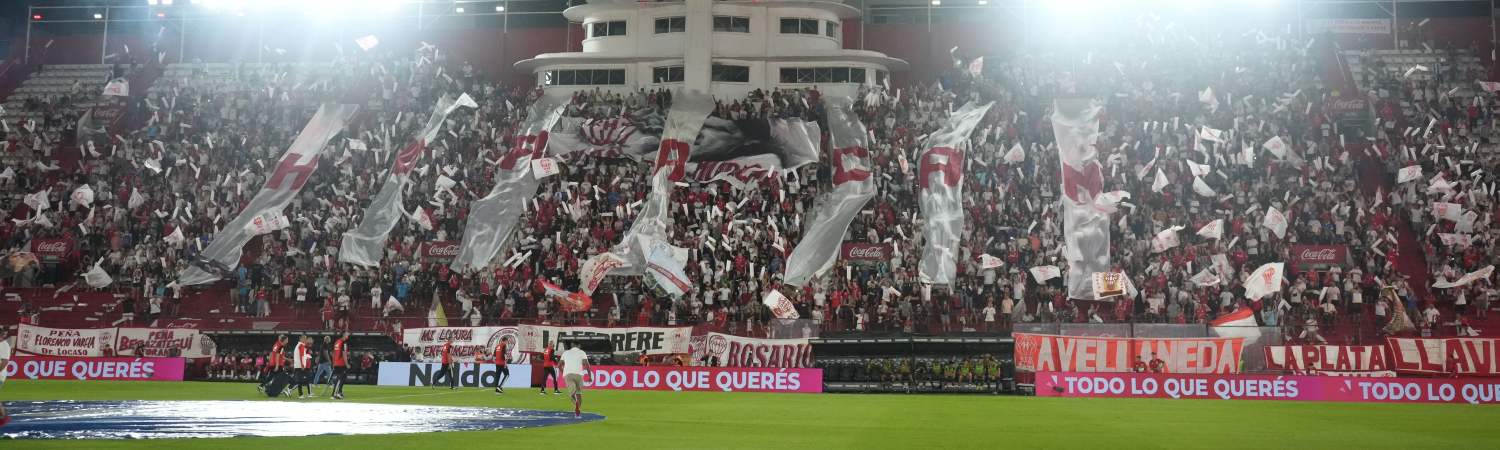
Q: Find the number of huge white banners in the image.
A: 7